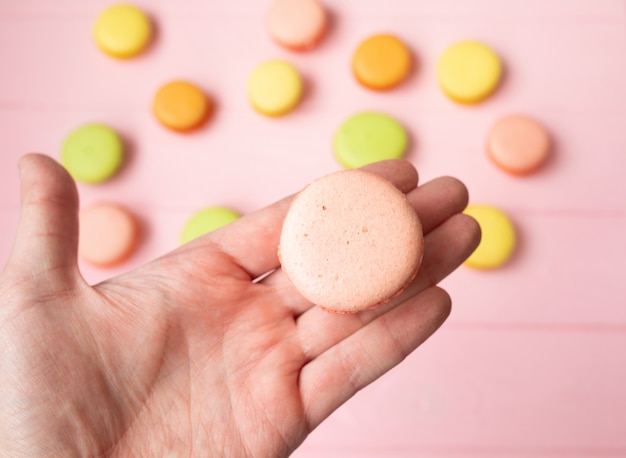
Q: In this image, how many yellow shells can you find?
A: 4